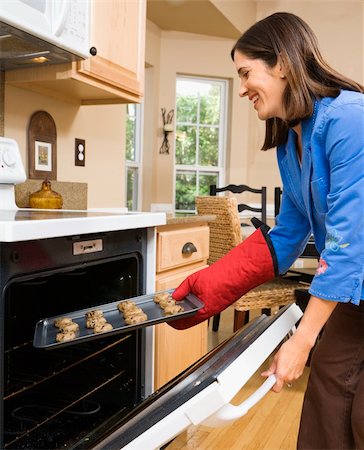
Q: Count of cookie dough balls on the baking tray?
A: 12